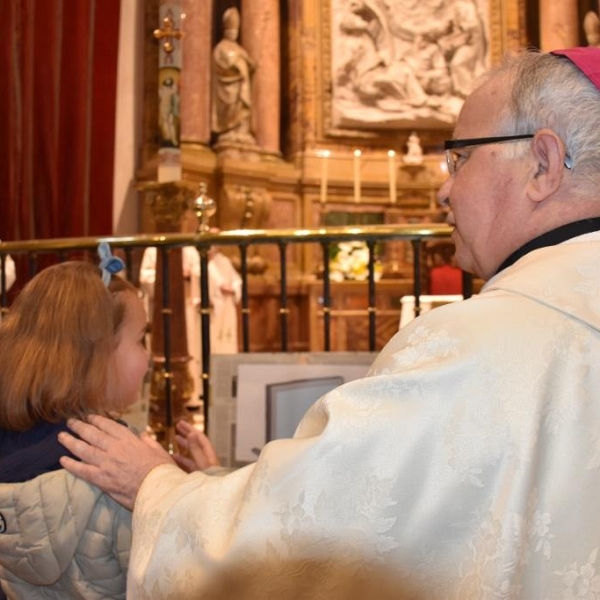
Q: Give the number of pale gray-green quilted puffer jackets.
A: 1